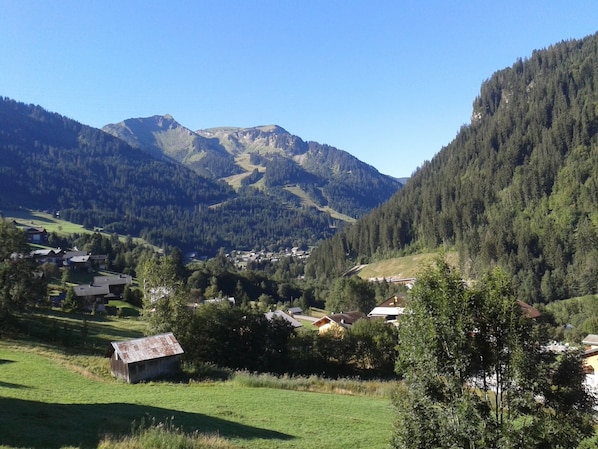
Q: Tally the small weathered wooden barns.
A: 1